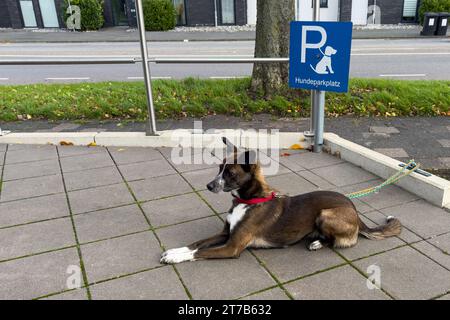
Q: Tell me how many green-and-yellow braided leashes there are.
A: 1